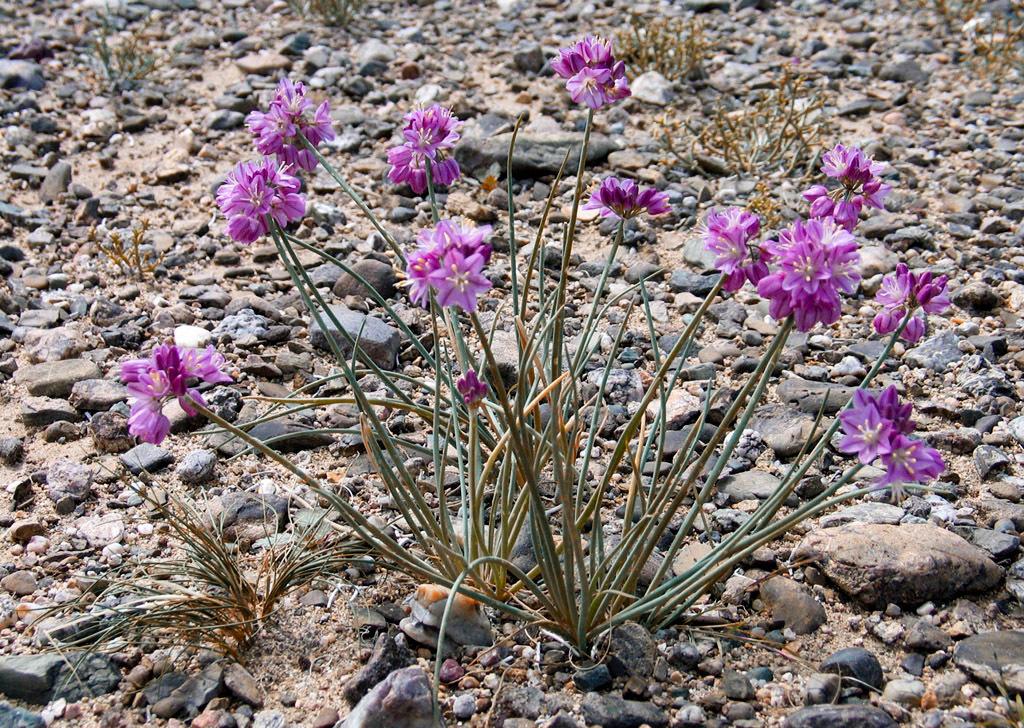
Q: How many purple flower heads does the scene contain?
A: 13